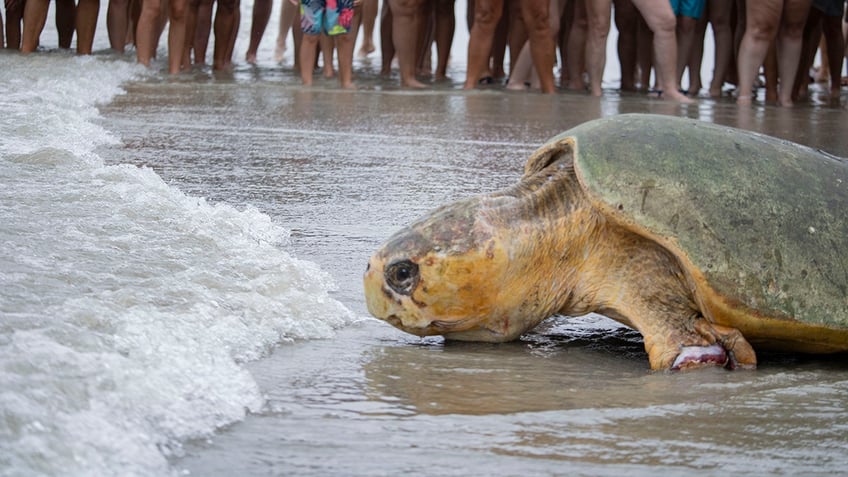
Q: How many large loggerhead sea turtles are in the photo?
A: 1